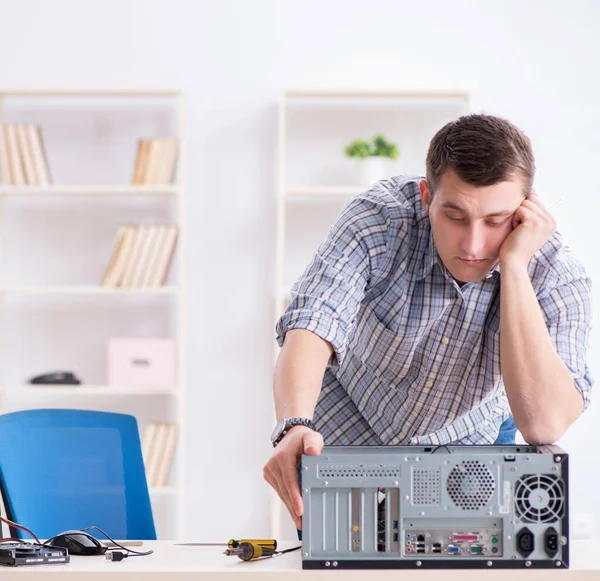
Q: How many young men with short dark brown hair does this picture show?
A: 1